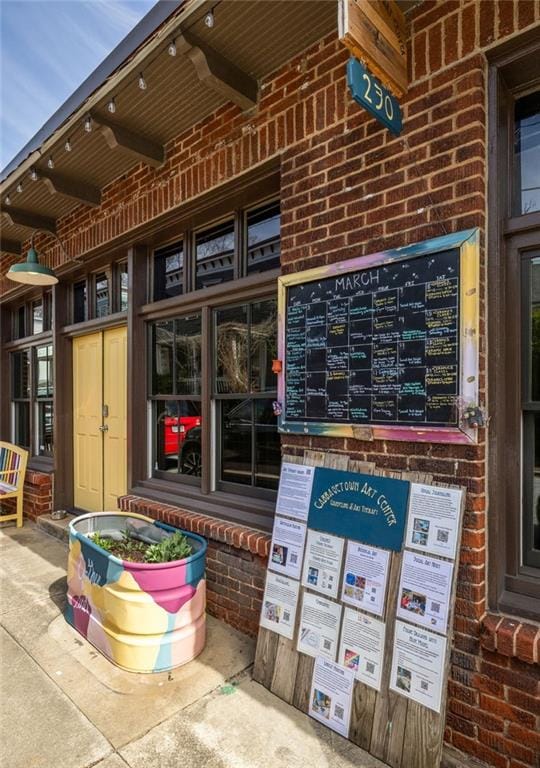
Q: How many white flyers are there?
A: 11